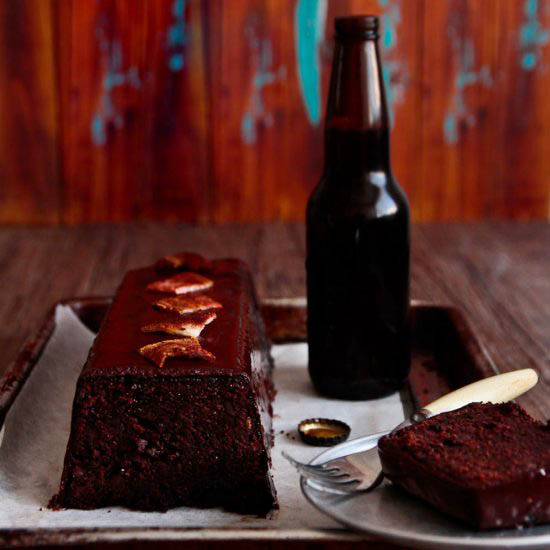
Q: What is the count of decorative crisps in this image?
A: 5